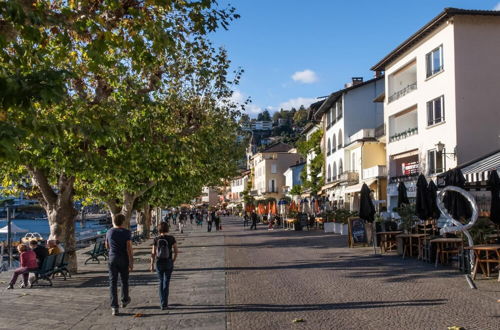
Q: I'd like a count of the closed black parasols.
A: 6